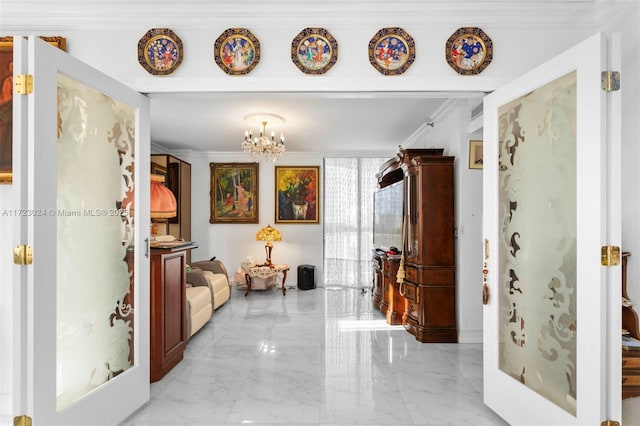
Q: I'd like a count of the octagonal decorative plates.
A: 5